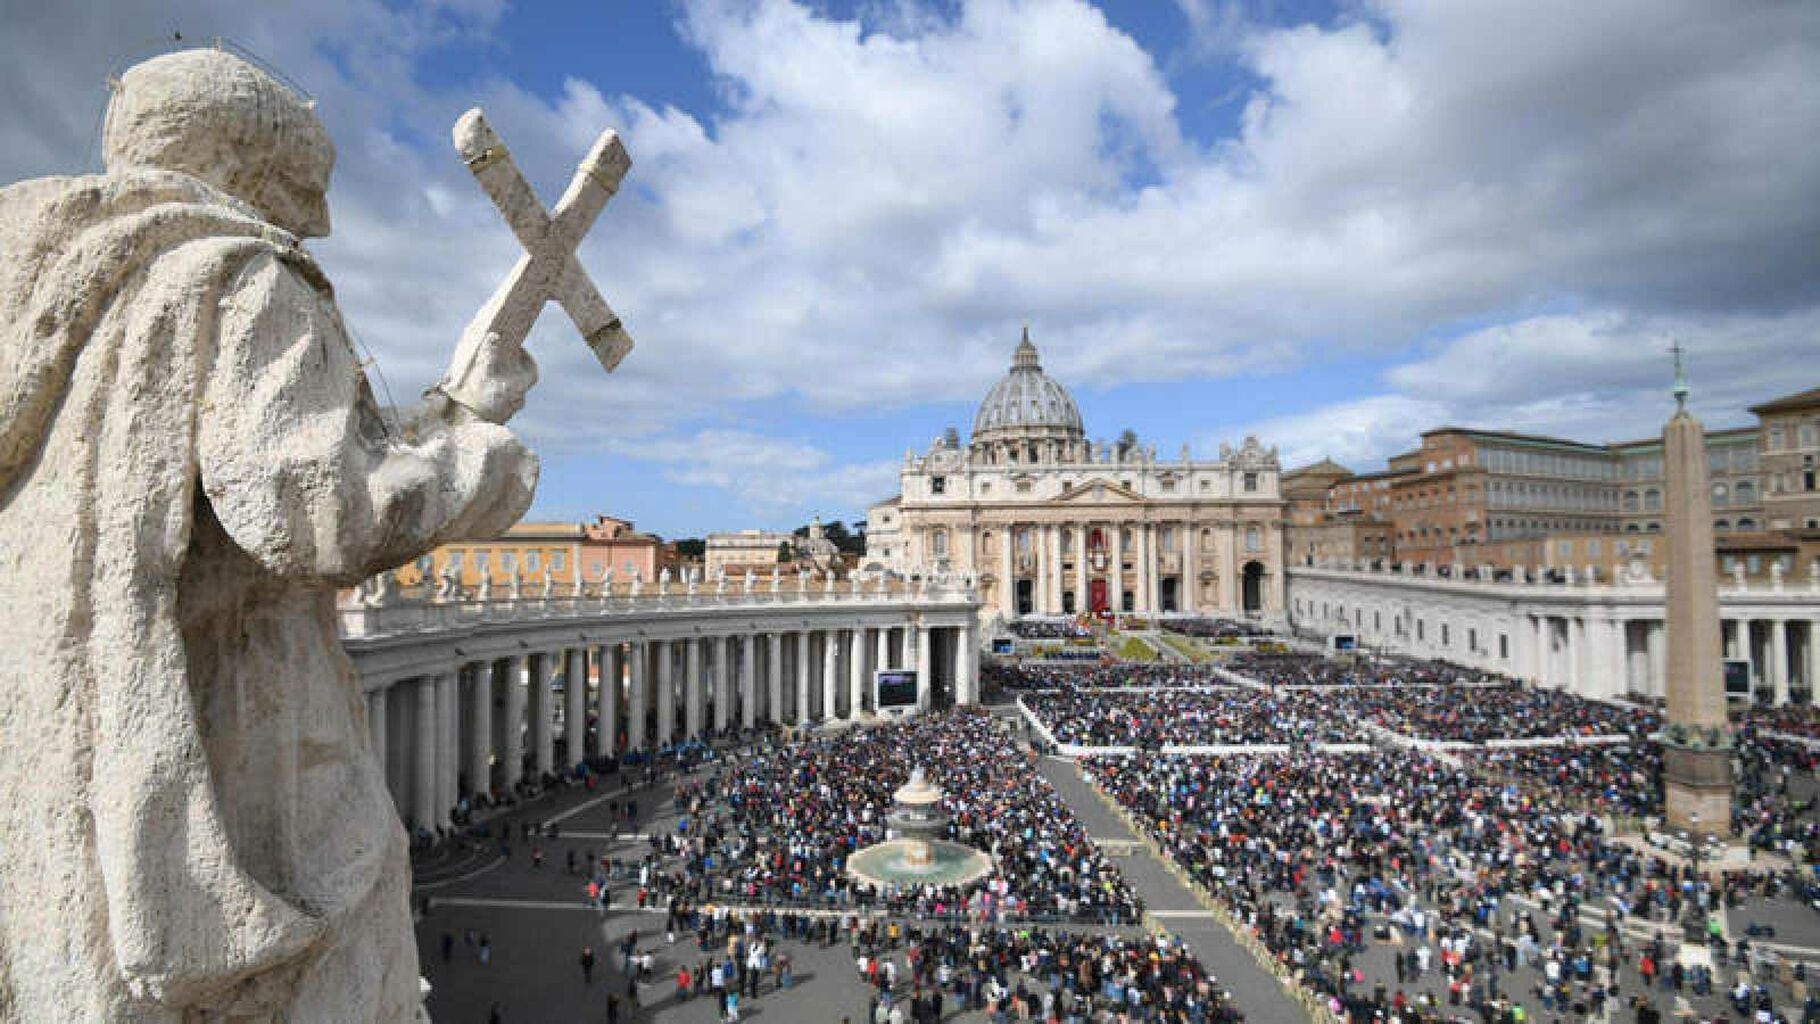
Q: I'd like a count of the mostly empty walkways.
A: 1